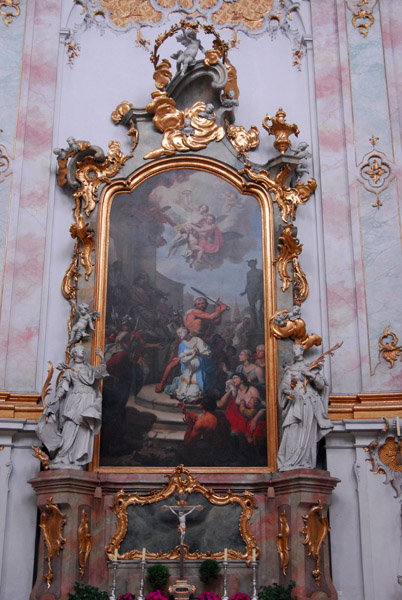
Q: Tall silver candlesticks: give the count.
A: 4